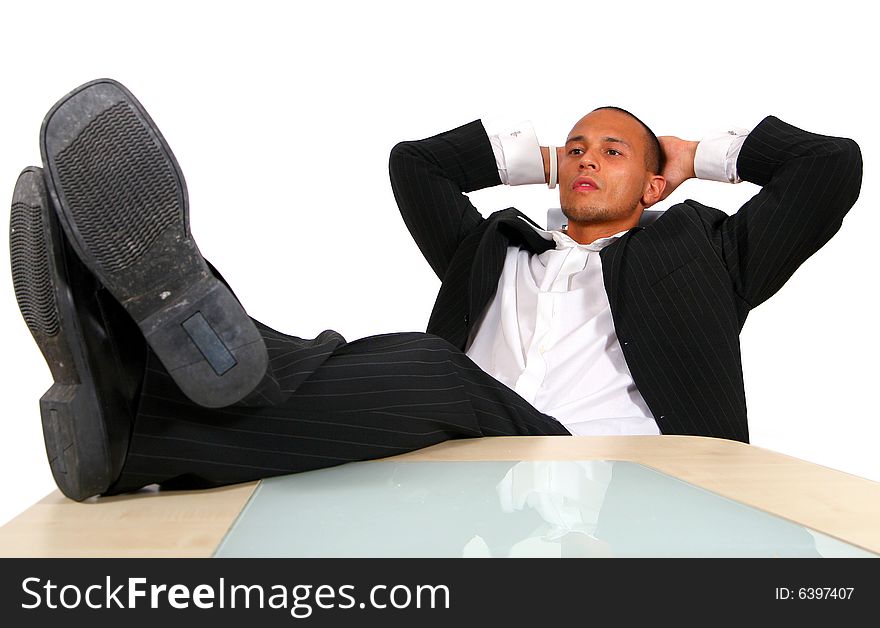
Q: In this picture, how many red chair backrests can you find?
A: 0